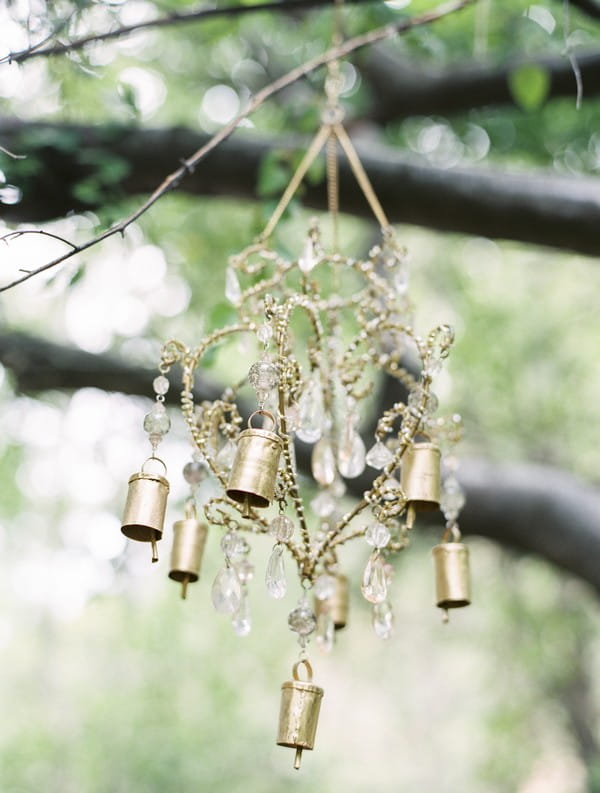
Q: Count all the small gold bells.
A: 7